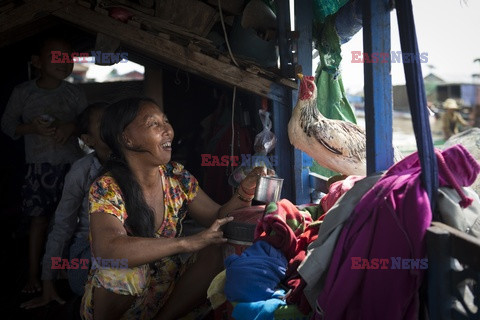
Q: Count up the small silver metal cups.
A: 1